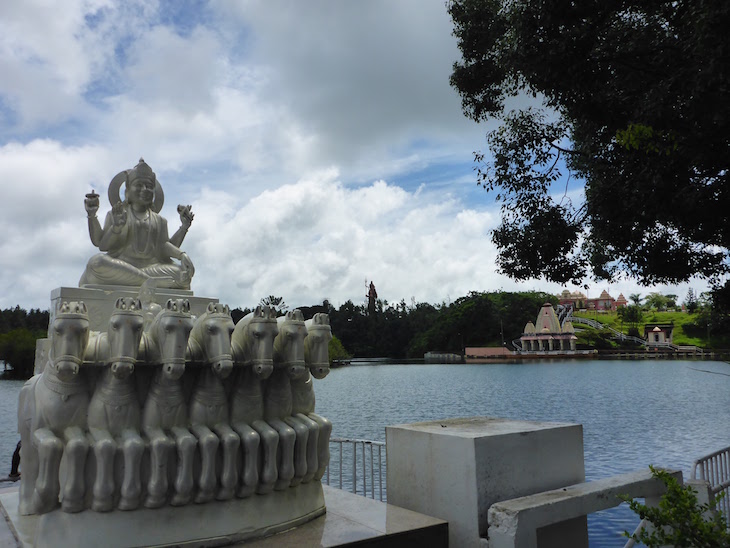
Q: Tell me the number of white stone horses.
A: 7